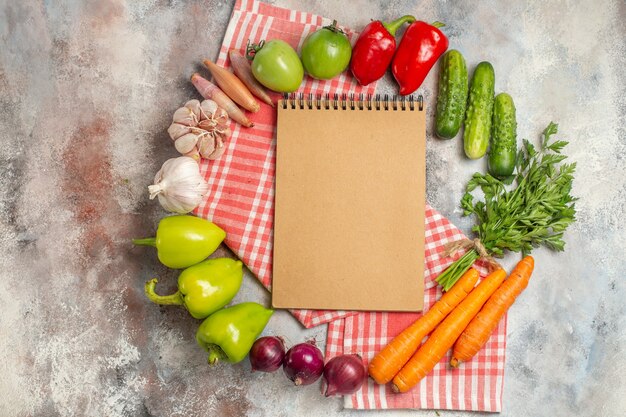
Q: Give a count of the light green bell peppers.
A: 3